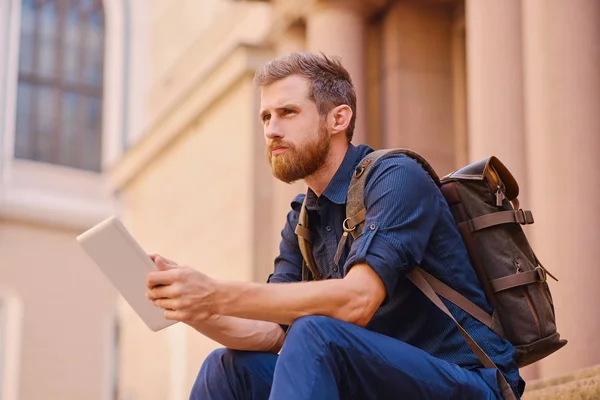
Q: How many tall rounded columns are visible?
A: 3